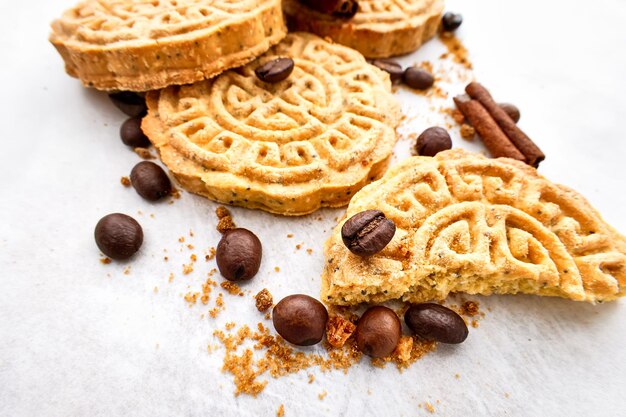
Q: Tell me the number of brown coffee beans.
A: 15